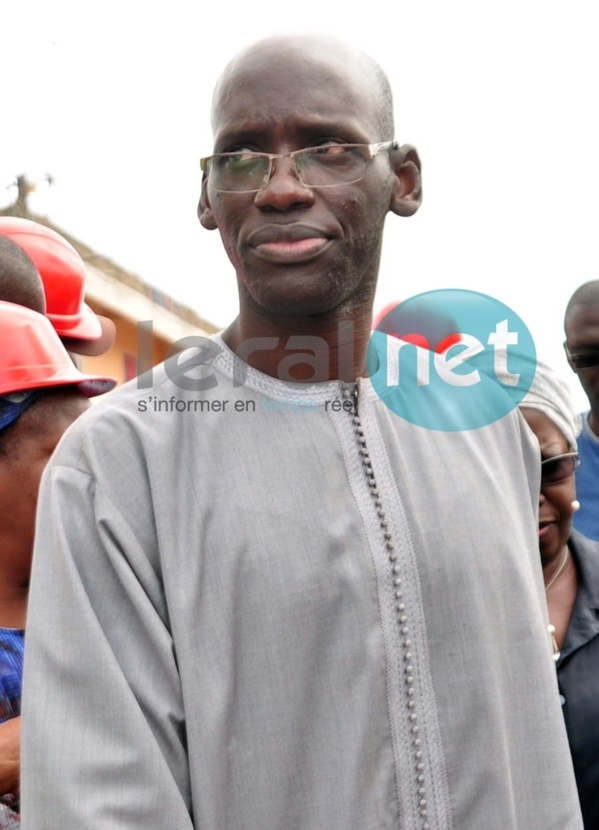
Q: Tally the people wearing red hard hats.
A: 3